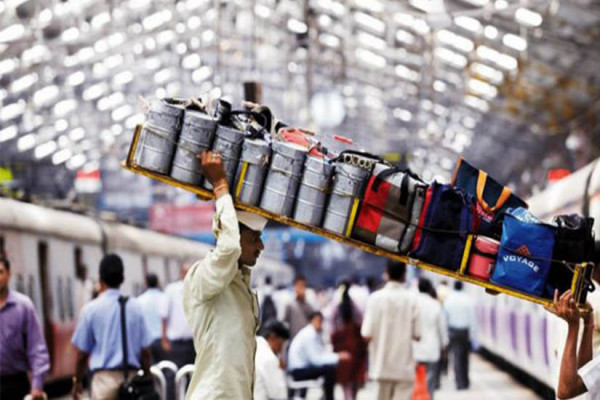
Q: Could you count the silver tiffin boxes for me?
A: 7